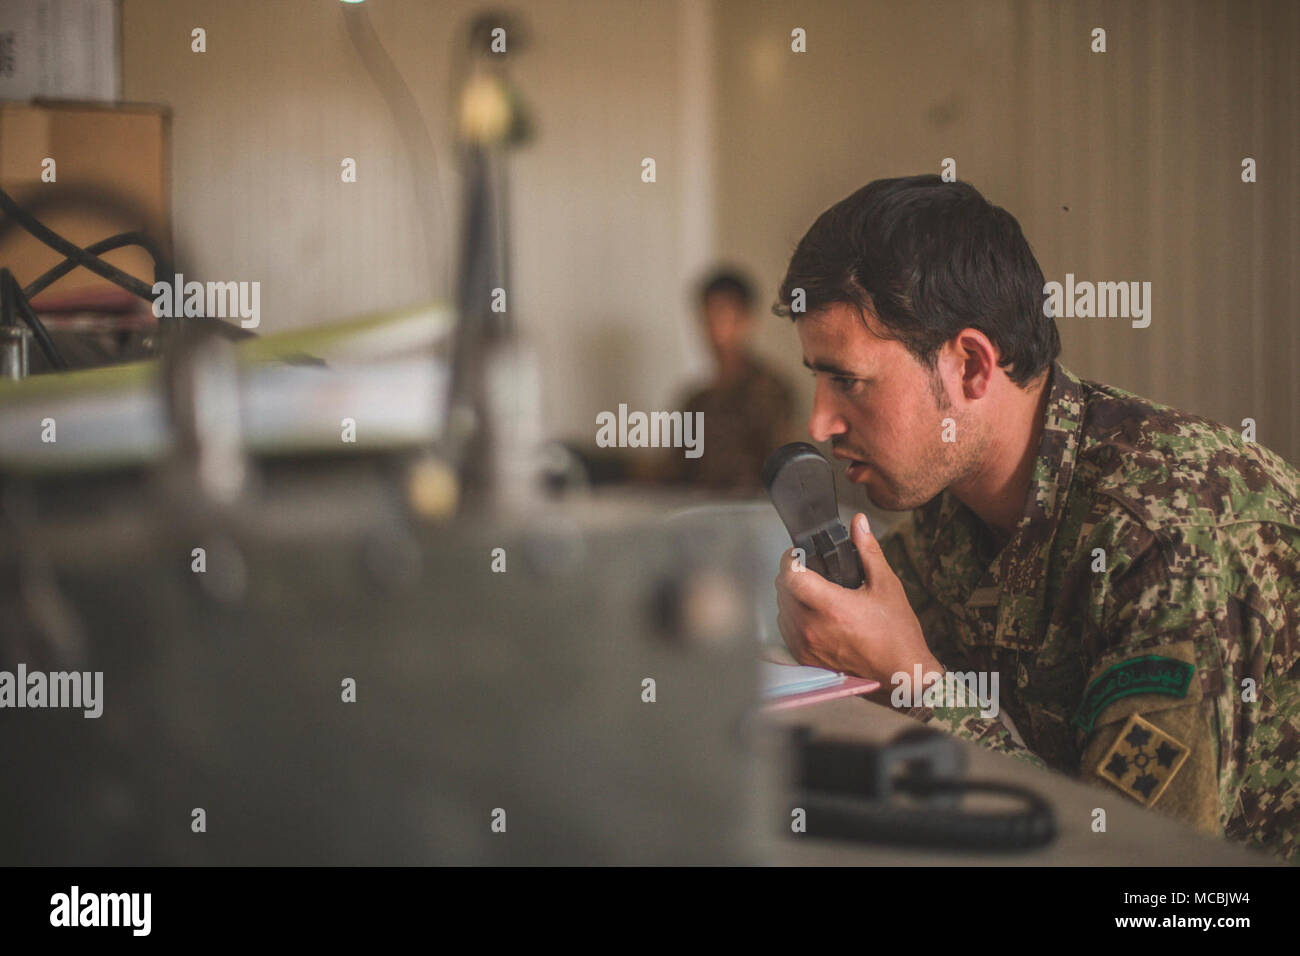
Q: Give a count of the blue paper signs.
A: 0